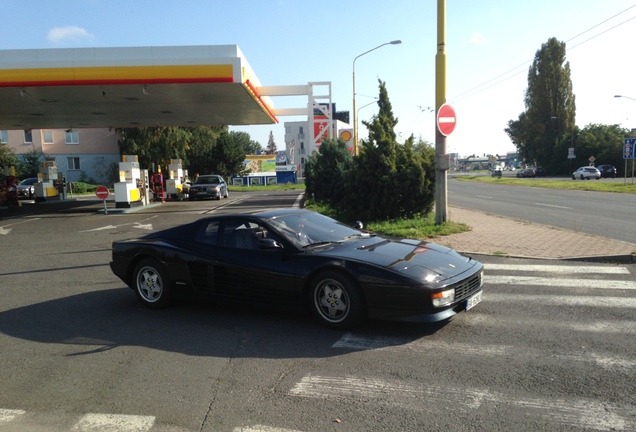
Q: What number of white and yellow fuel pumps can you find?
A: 3